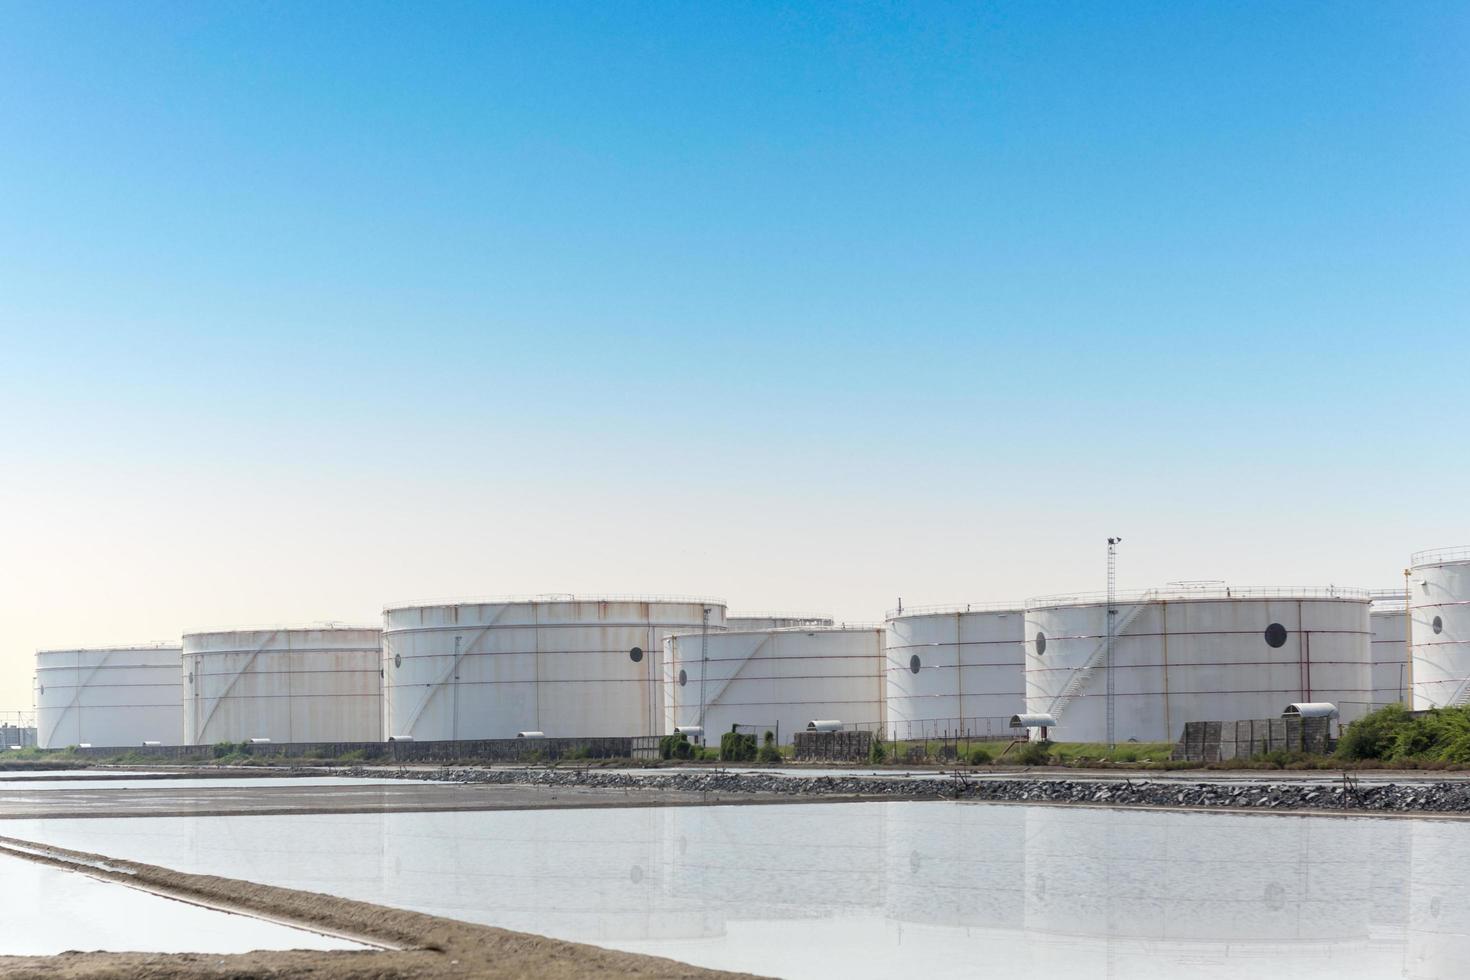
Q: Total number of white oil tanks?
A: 9